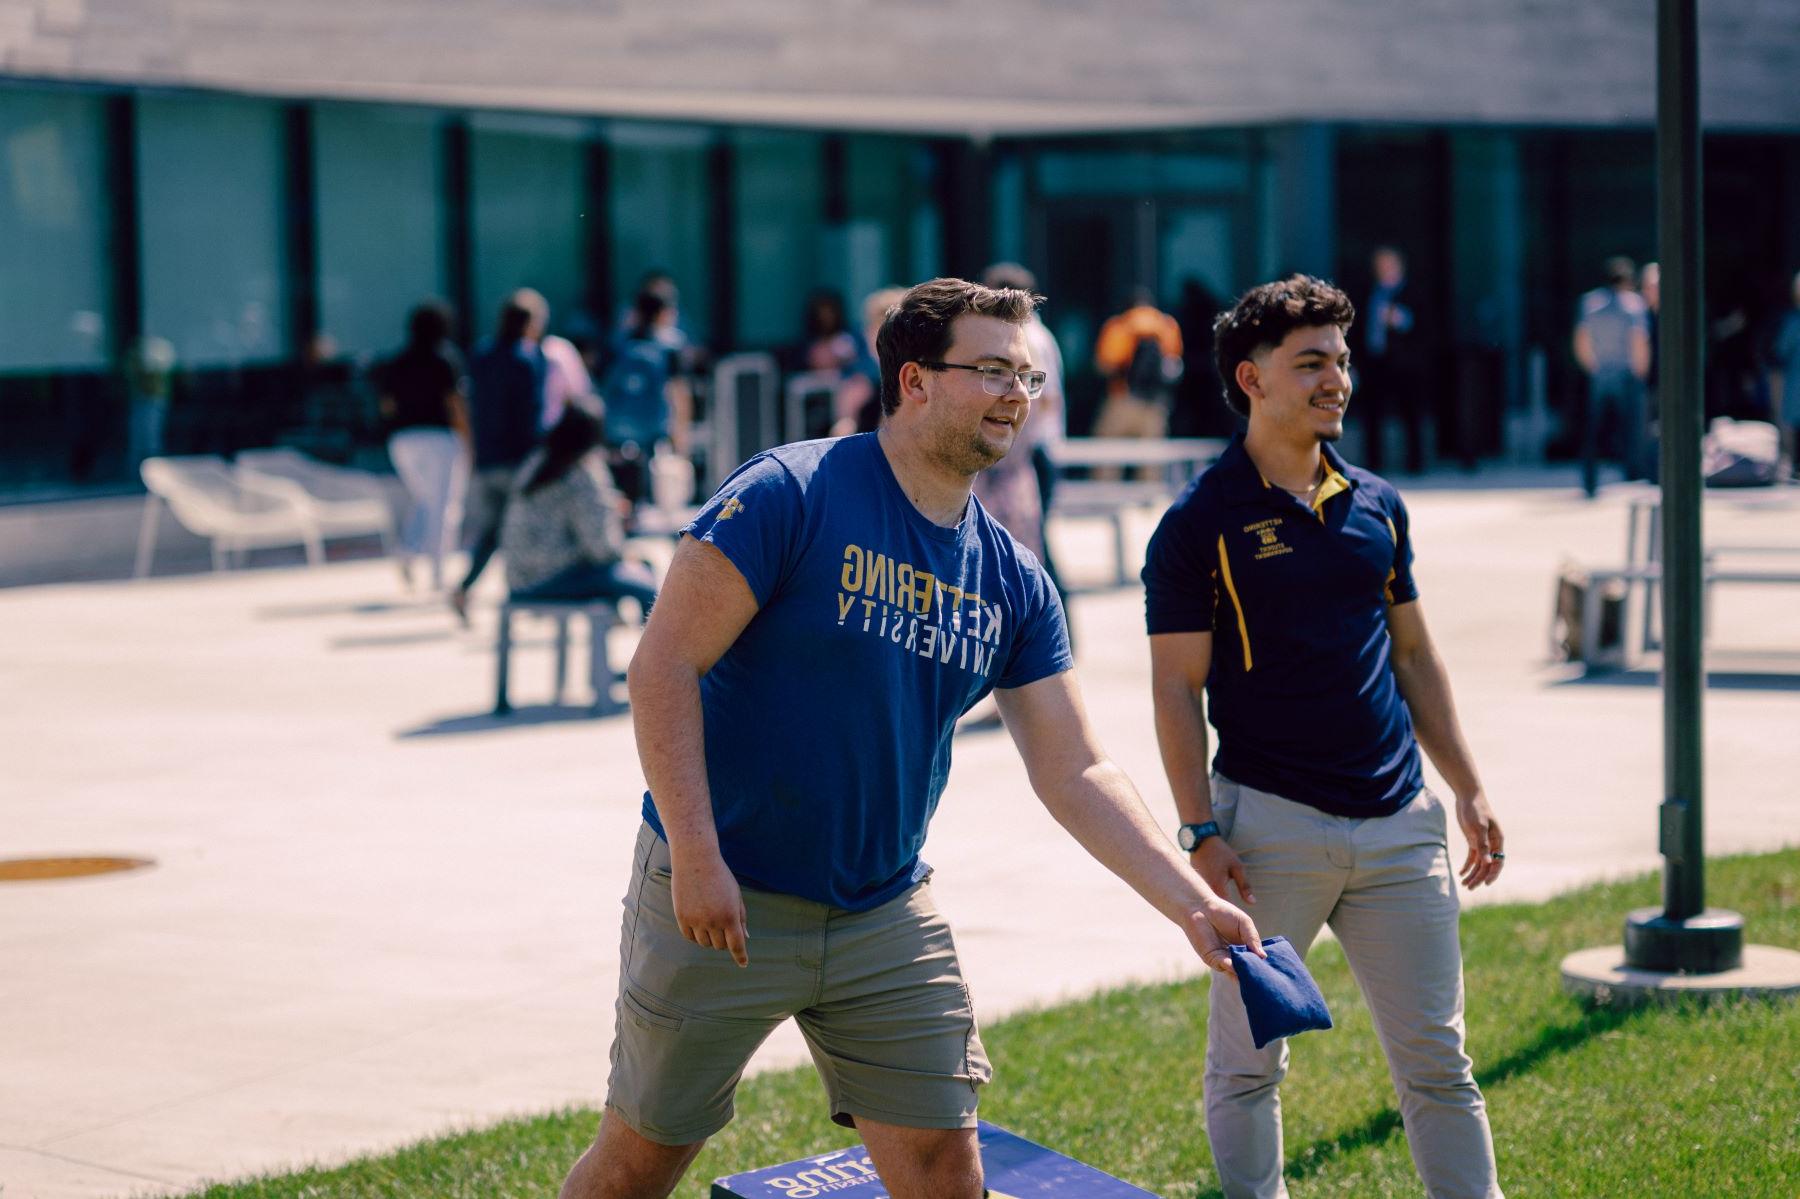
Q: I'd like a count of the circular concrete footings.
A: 1